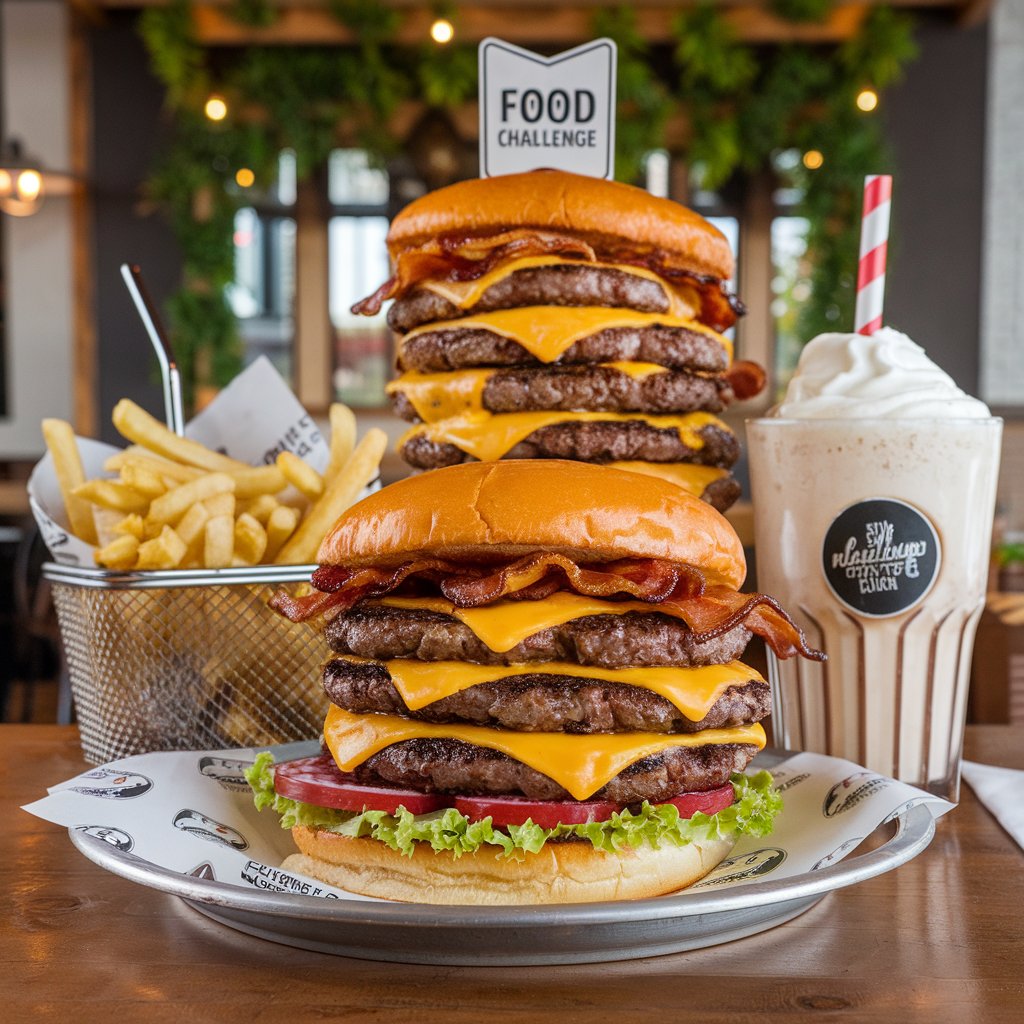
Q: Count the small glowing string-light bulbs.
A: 5